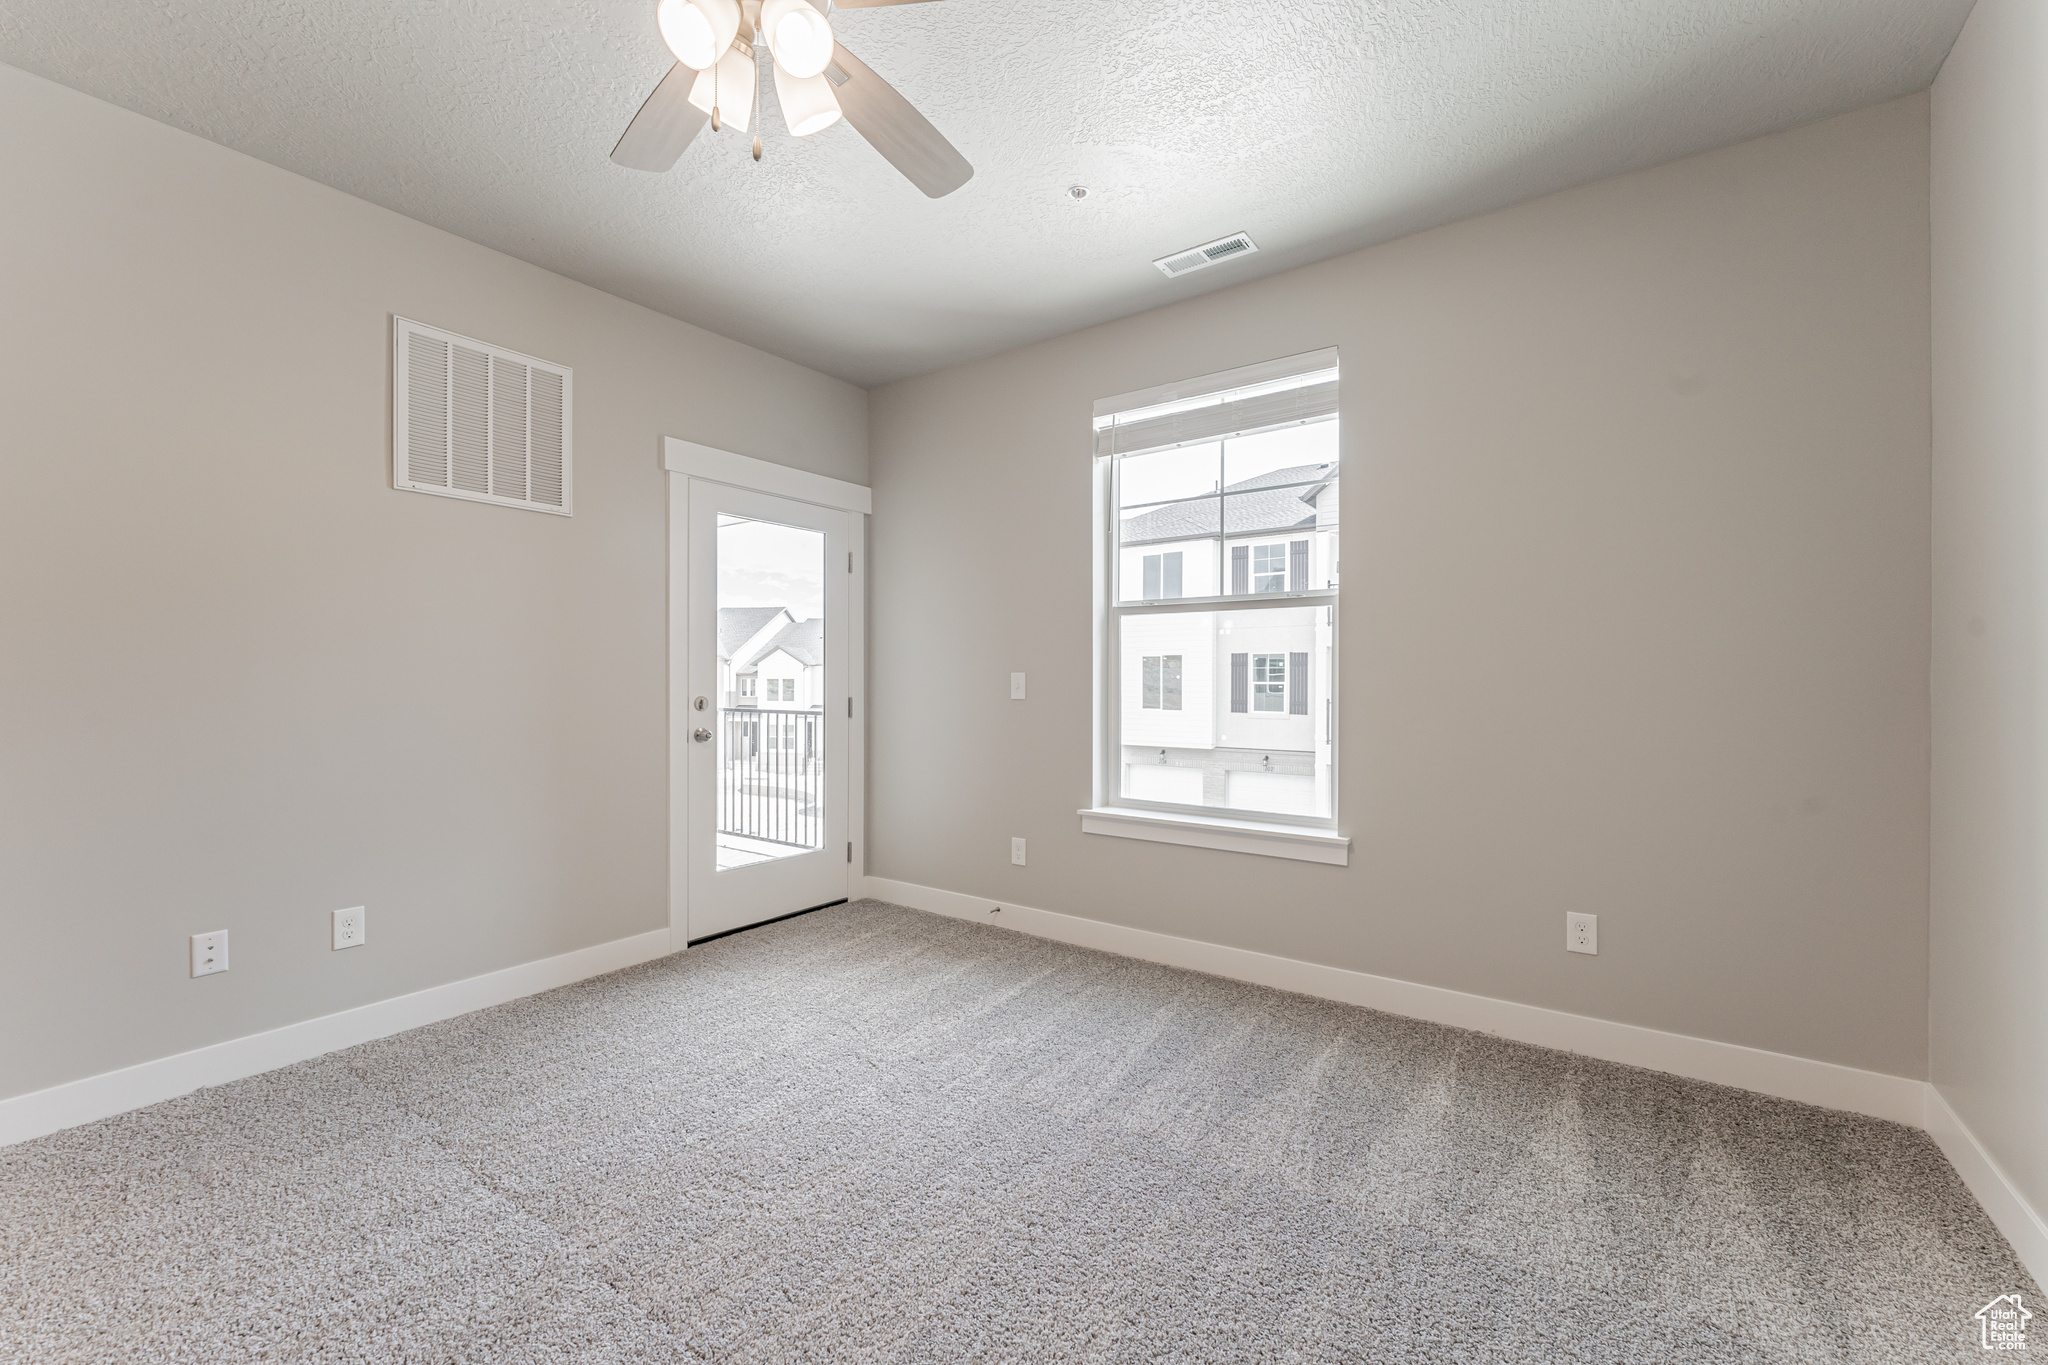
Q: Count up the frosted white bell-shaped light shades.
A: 4